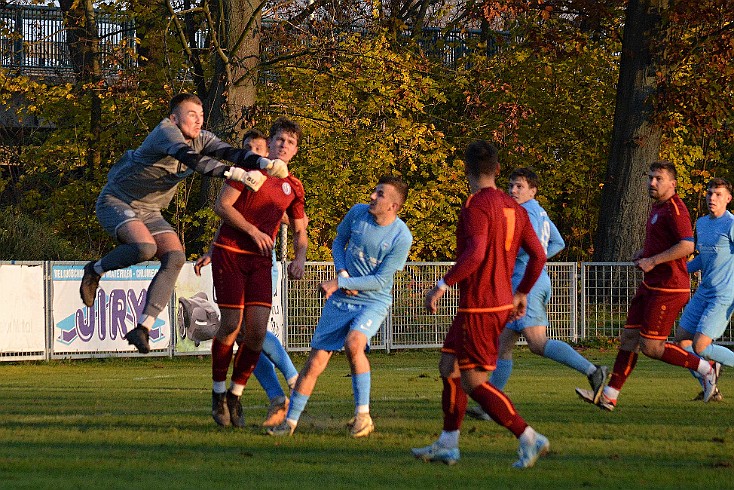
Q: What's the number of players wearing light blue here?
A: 4